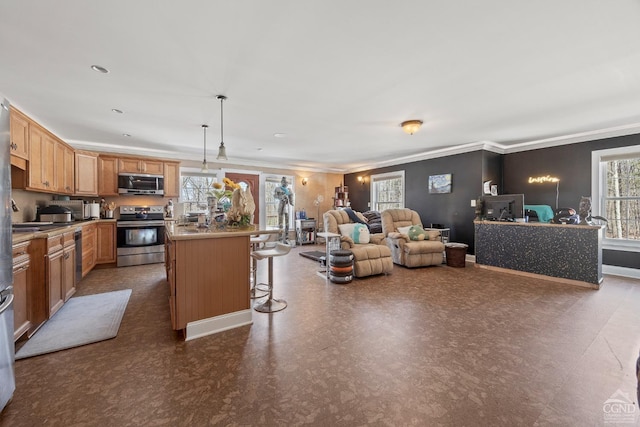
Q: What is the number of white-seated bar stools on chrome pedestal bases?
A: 2